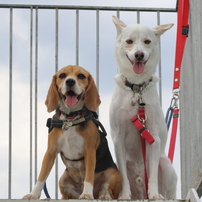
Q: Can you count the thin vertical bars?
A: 9